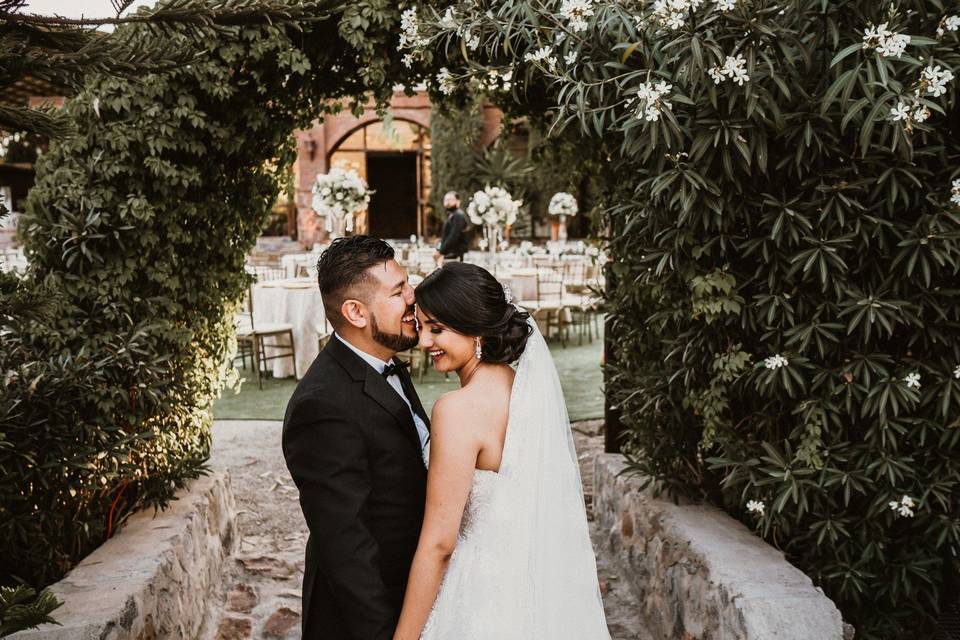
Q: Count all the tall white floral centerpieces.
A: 3